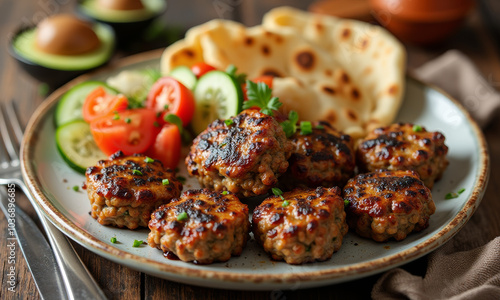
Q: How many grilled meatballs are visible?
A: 7